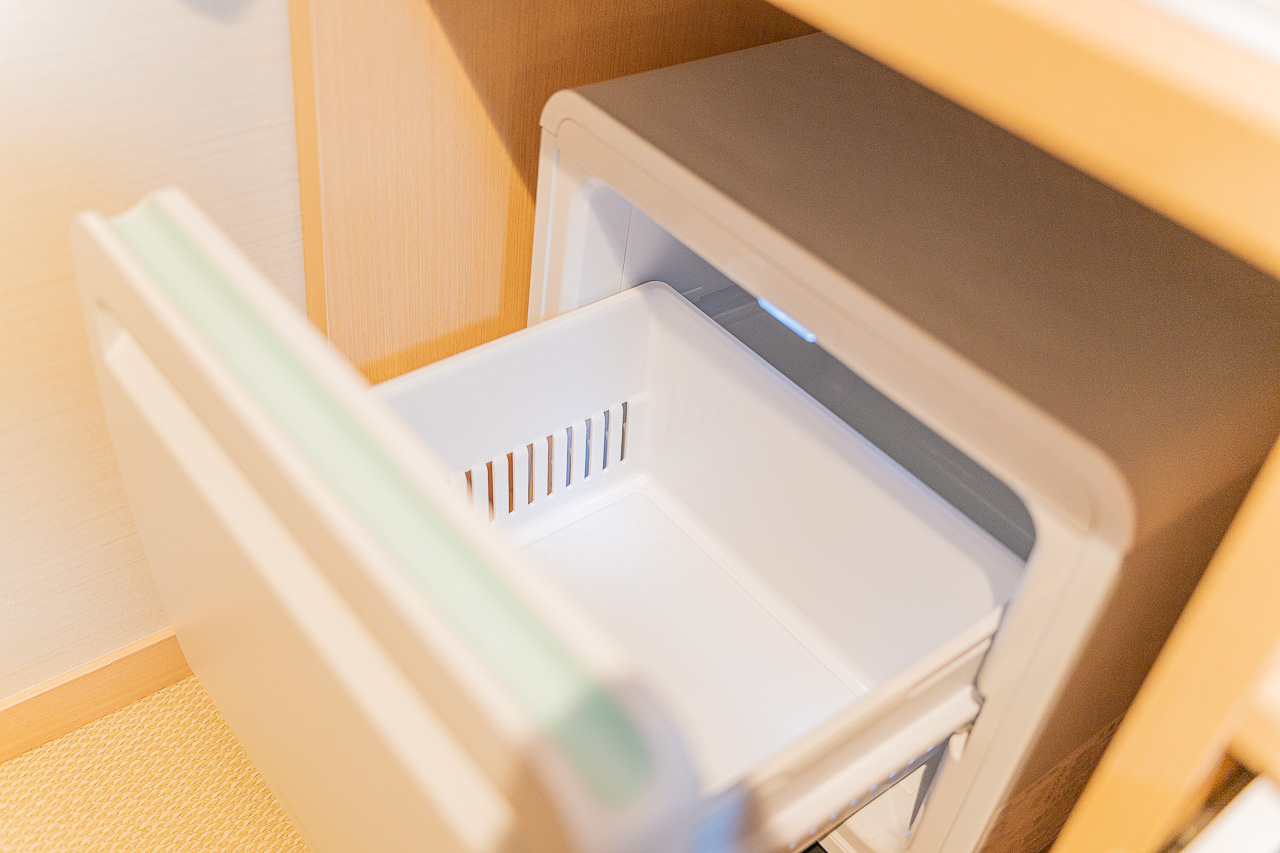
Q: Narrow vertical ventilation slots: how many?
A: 9